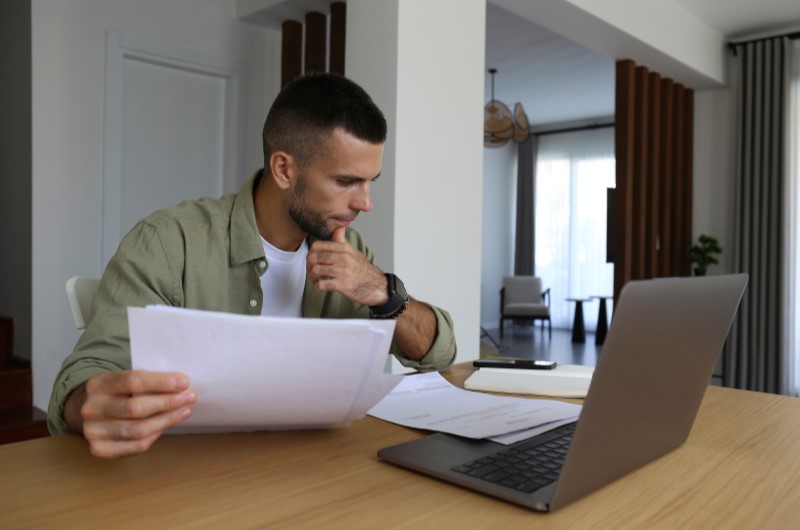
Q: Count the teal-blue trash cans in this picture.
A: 0